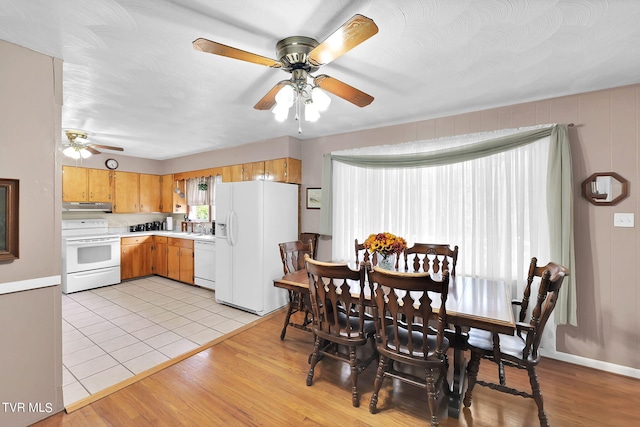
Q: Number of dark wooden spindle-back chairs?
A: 6